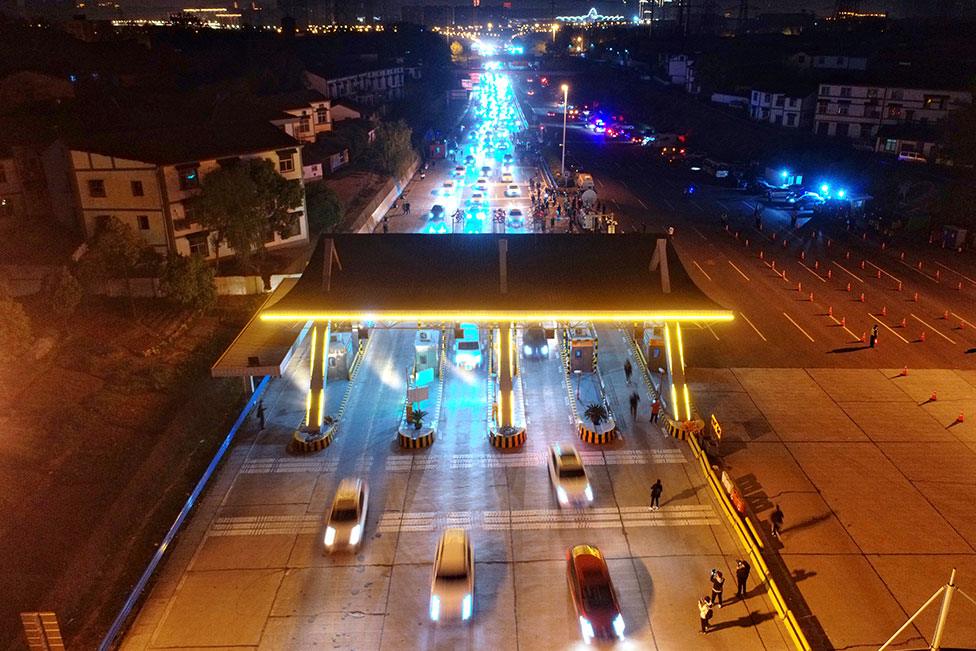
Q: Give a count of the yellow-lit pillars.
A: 3